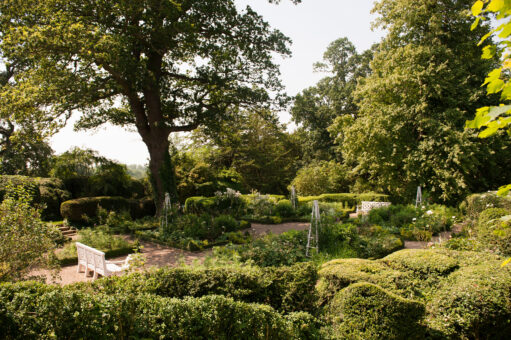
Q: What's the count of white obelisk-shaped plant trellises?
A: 4